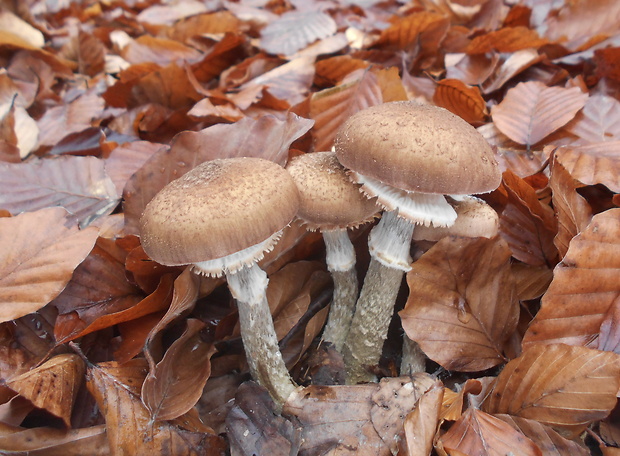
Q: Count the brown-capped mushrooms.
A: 4